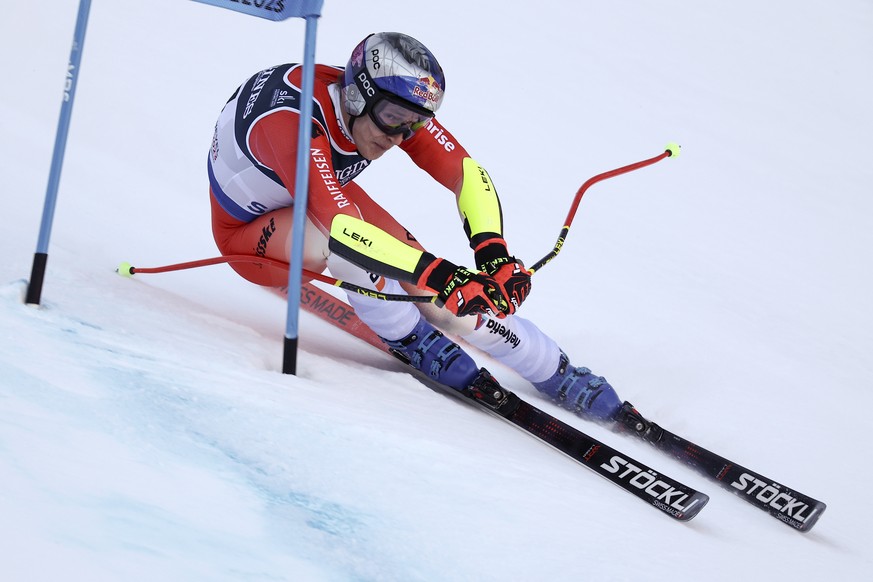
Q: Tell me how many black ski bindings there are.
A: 2